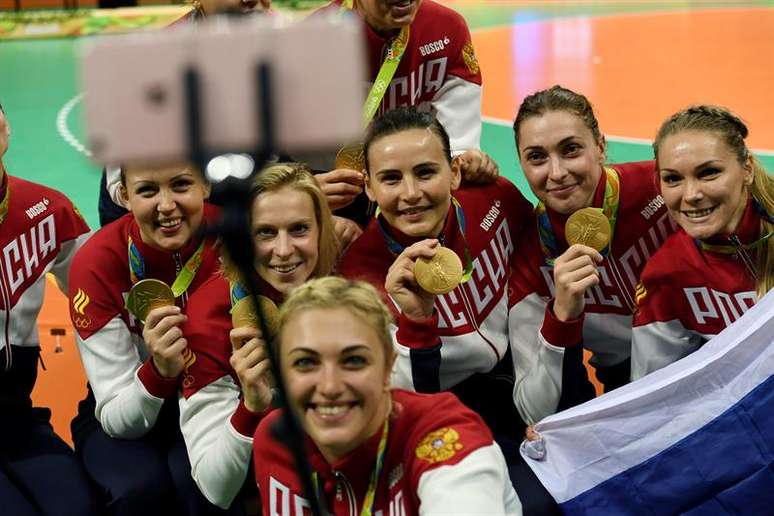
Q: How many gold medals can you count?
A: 5